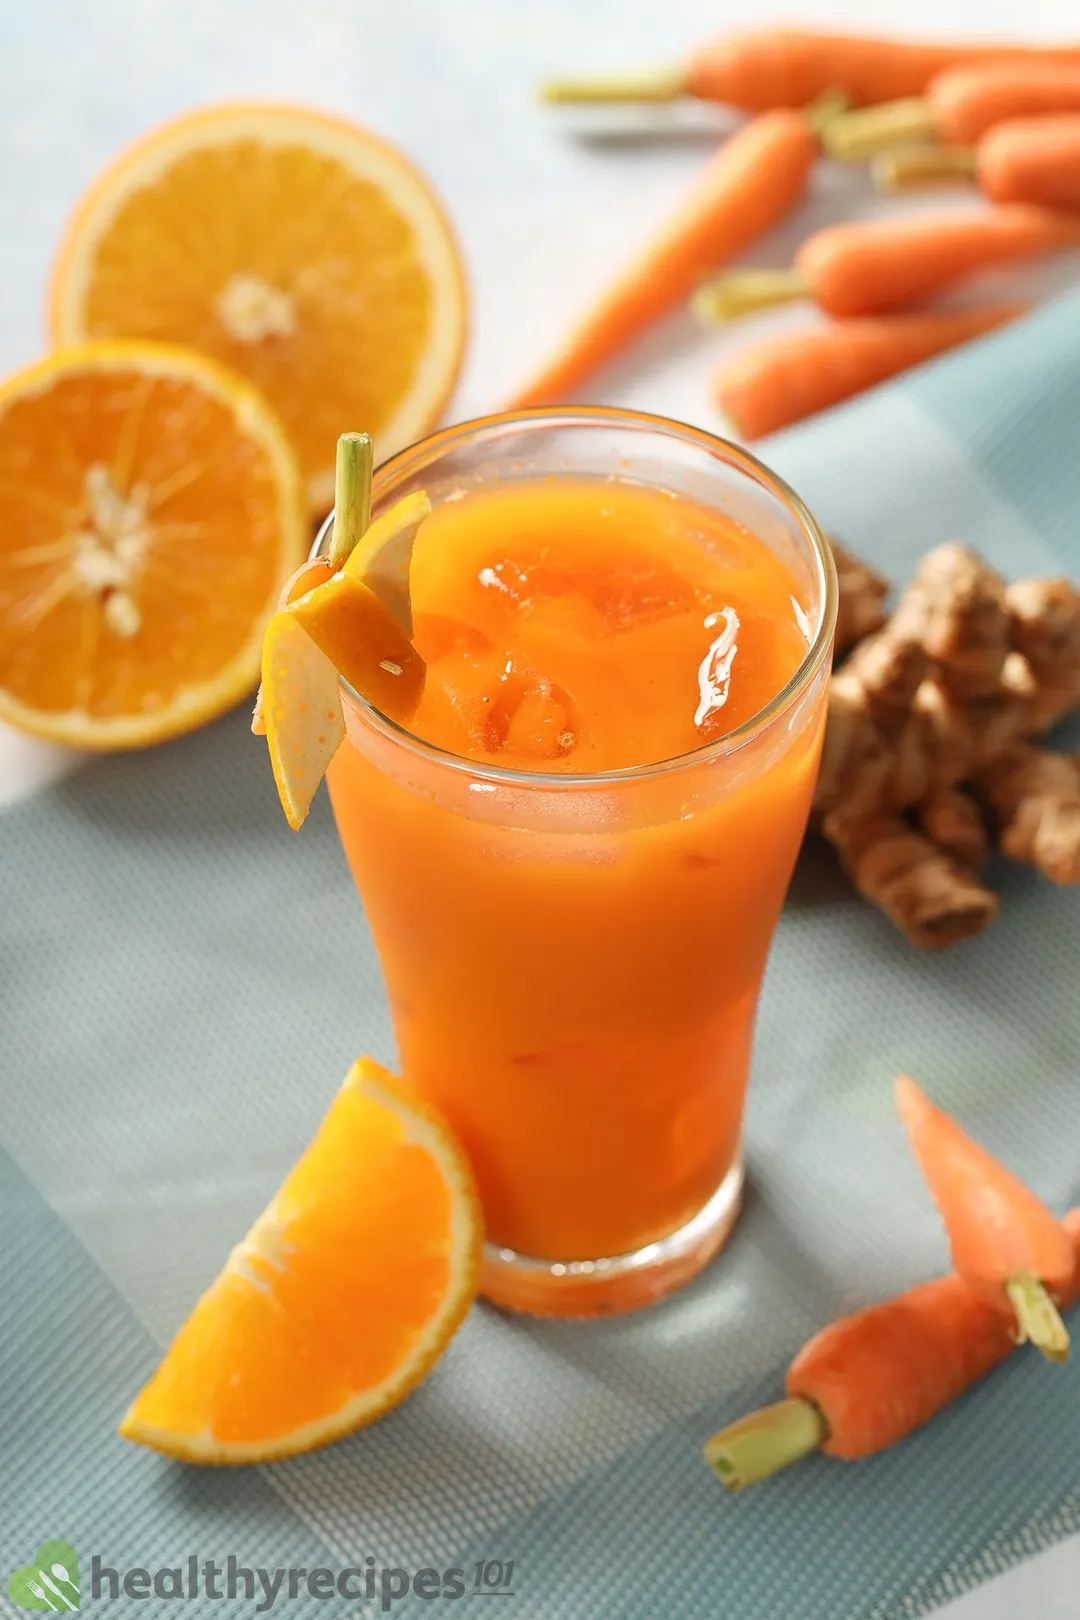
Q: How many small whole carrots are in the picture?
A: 8